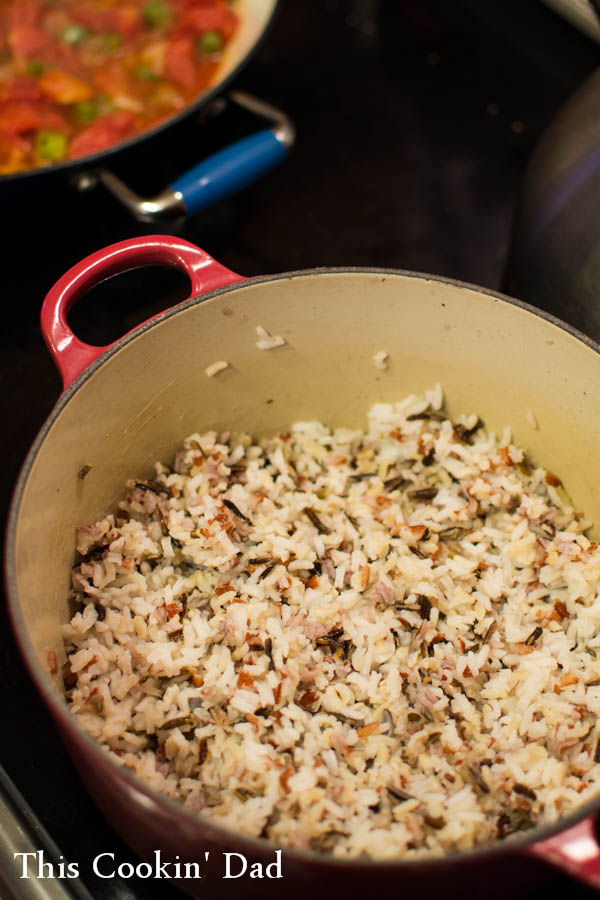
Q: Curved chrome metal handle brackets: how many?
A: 2